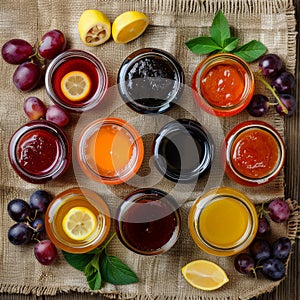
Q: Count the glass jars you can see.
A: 10